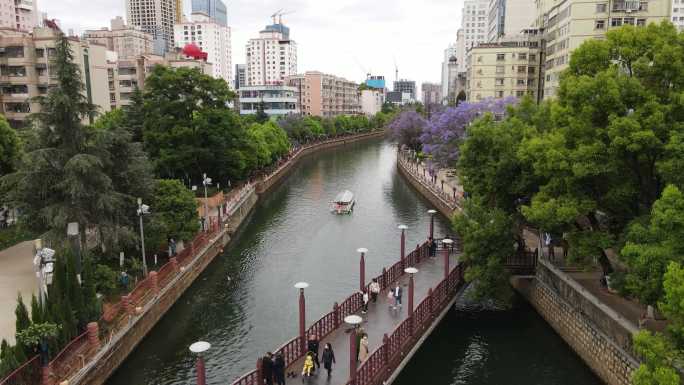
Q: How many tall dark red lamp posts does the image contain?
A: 8